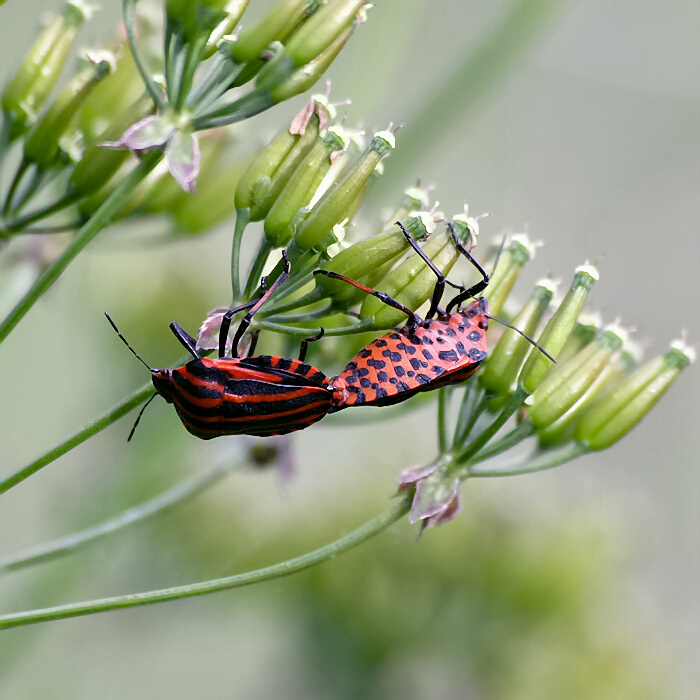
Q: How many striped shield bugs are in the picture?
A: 2